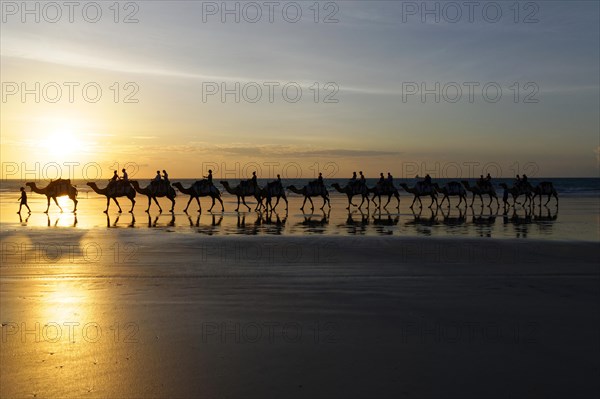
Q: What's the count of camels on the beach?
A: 14